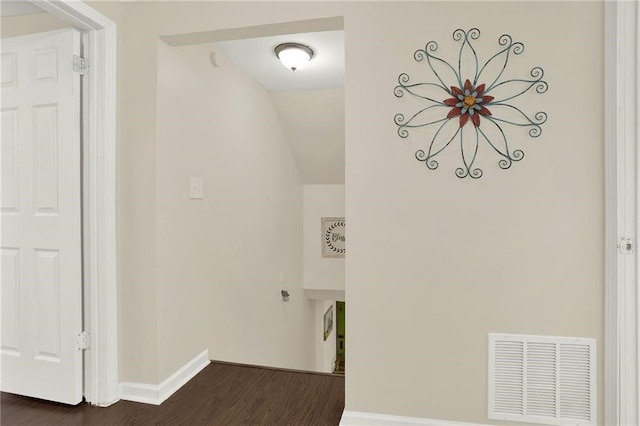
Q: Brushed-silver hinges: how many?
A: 2